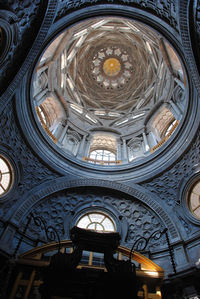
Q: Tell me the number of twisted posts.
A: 2